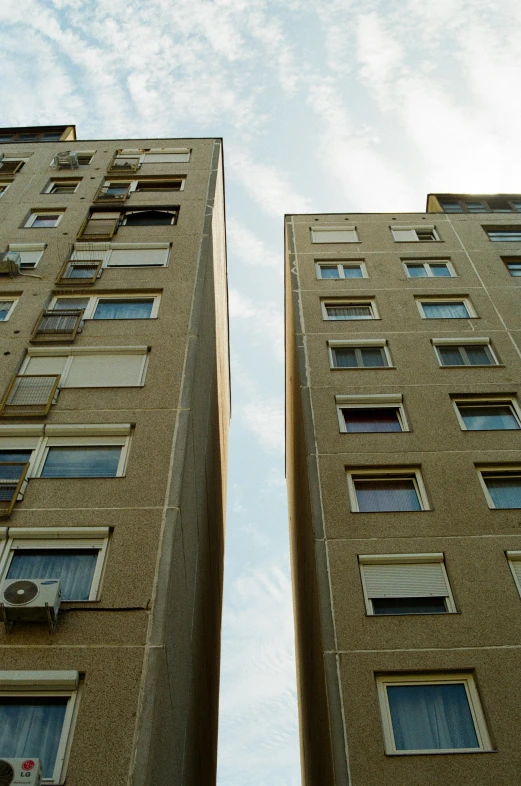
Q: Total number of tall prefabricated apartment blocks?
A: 2